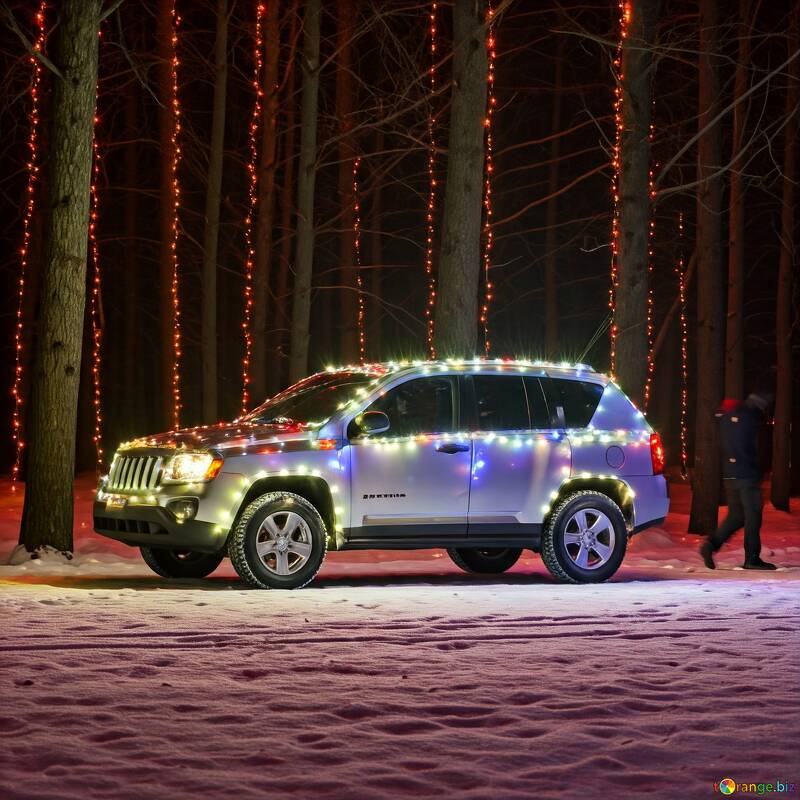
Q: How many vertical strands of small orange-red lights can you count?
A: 10